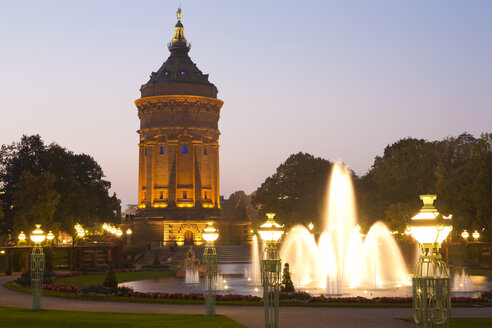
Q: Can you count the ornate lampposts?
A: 4